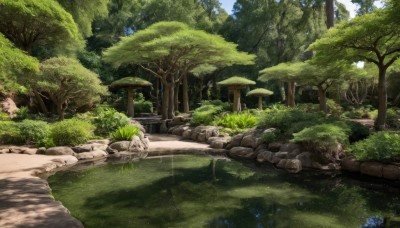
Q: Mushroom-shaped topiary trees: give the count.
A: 3